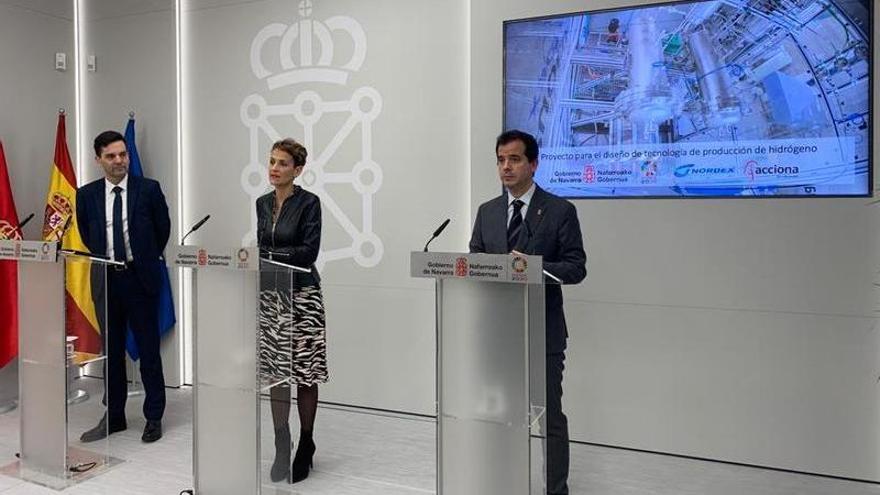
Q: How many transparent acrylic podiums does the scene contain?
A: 3